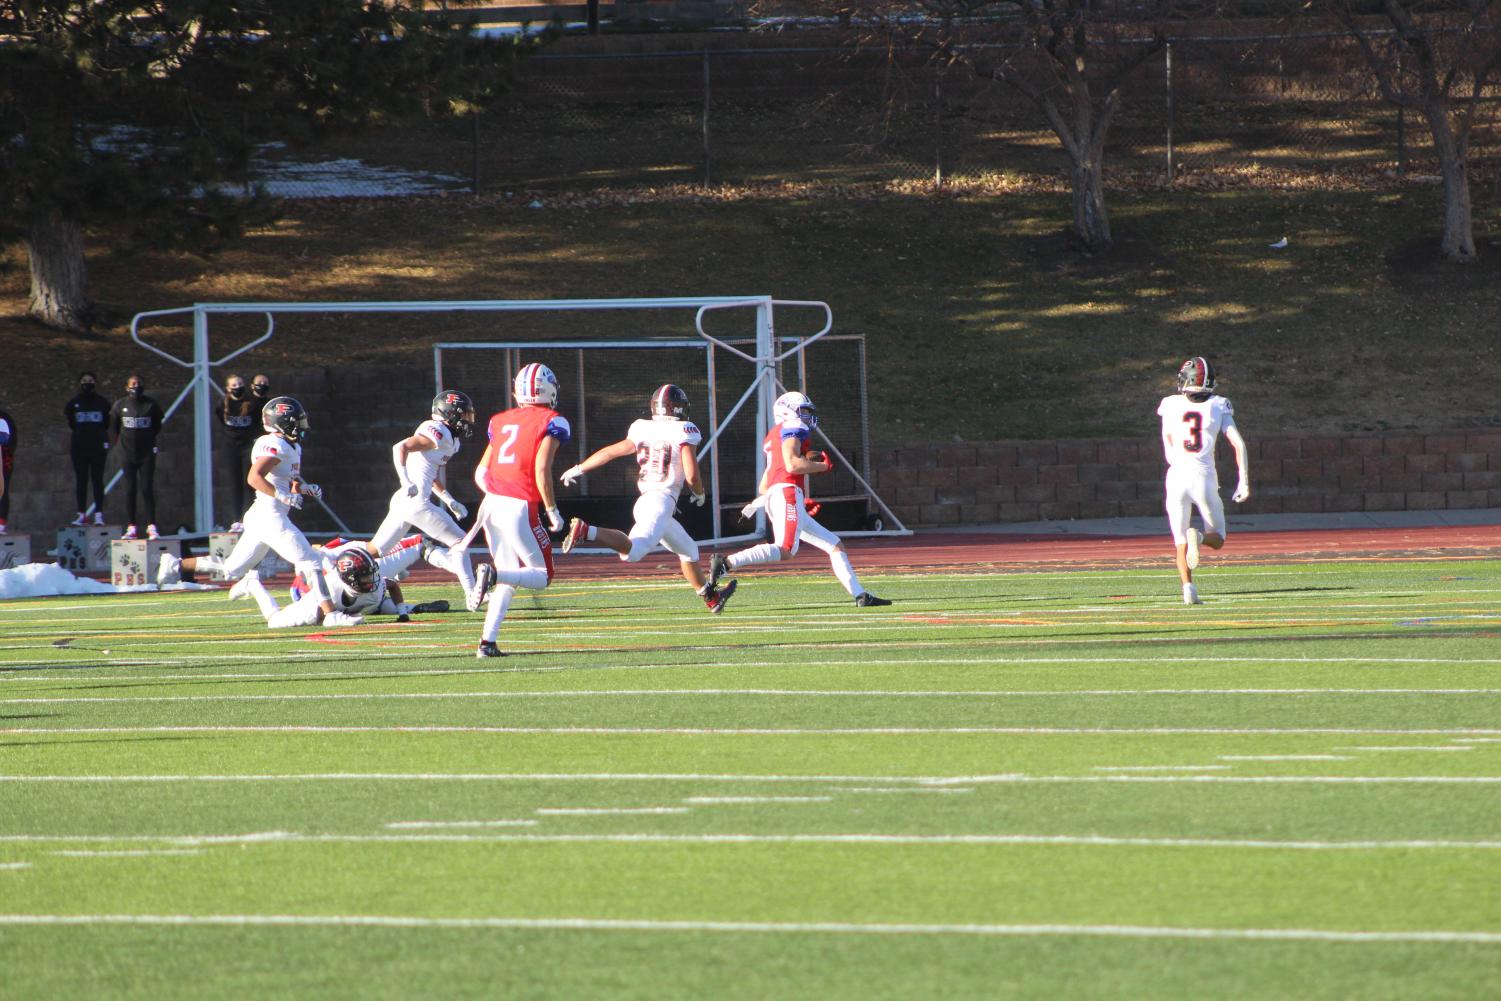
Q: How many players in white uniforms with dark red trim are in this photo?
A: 5